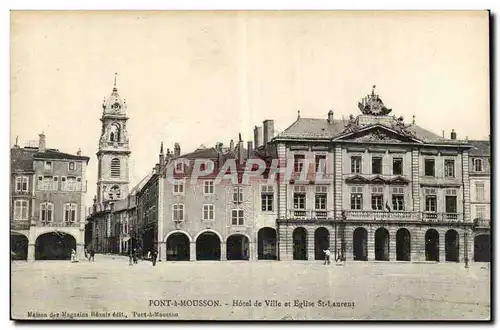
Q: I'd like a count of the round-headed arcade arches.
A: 14